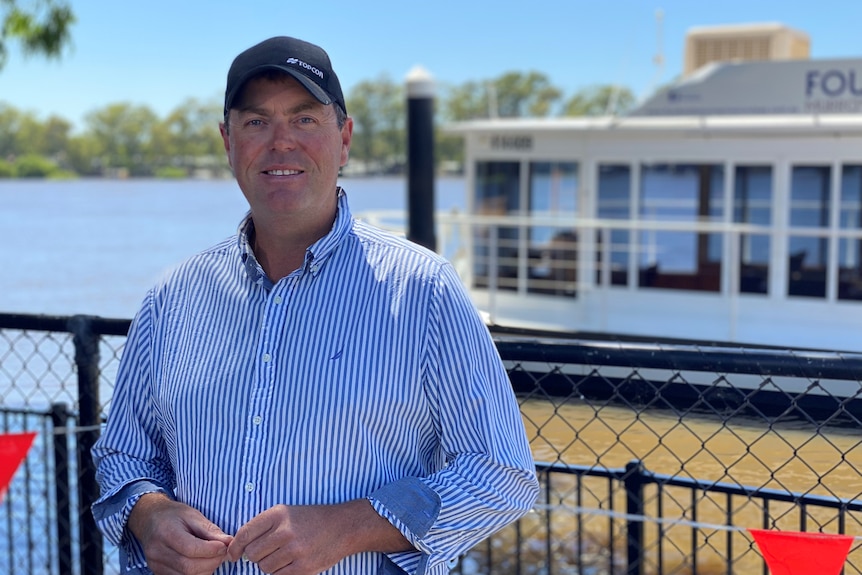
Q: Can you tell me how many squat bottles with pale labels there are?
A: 0